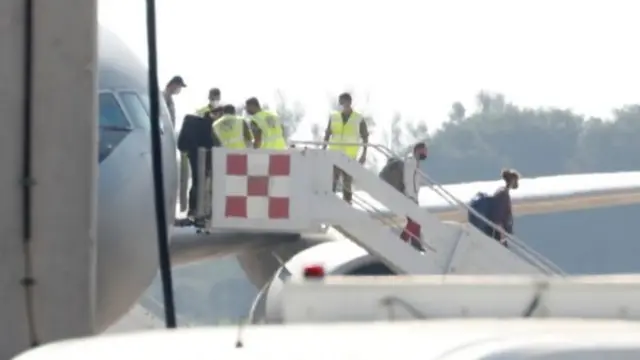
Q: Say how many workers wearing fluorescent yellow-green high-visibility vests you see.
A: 4